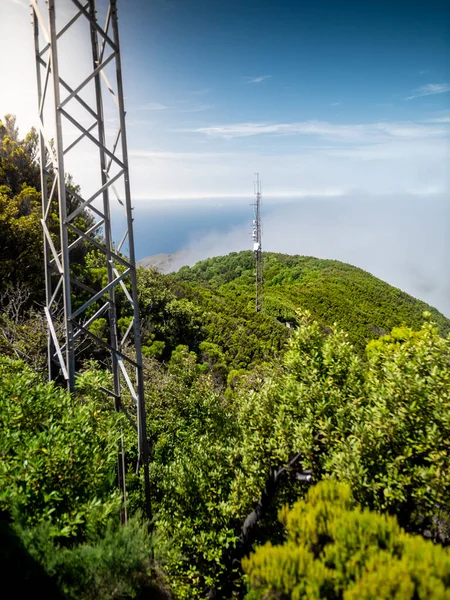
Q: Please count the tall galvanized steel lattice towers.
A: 2